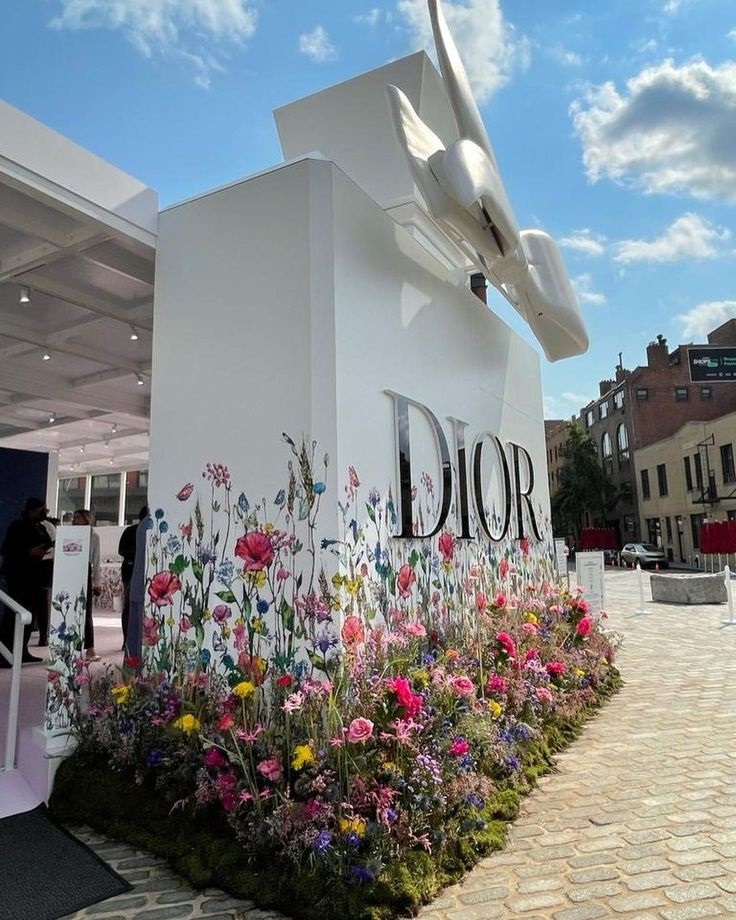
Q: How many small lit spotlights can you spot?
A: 11